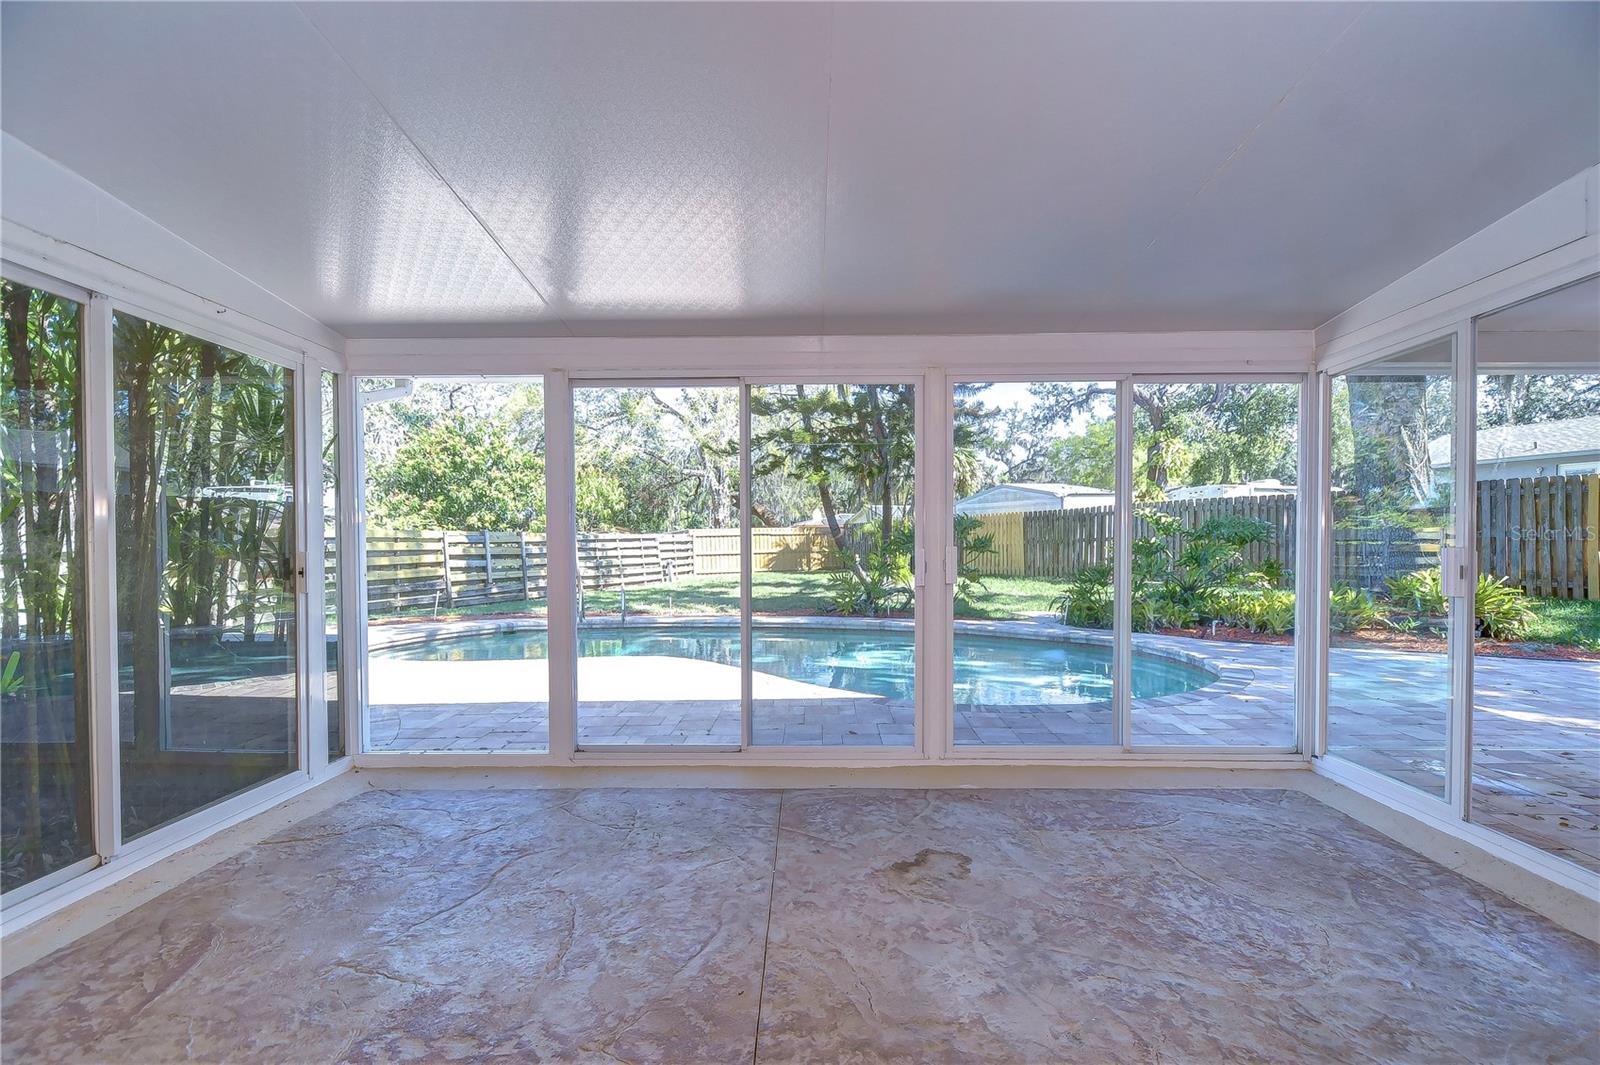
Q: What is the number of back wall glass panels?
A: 5